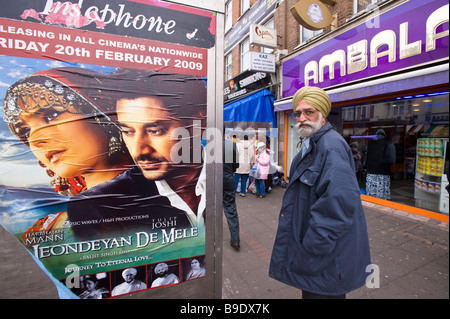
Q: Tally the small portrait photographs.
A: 4